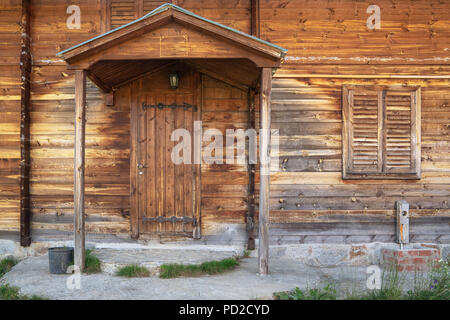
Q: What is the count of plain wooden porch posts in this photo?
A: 2